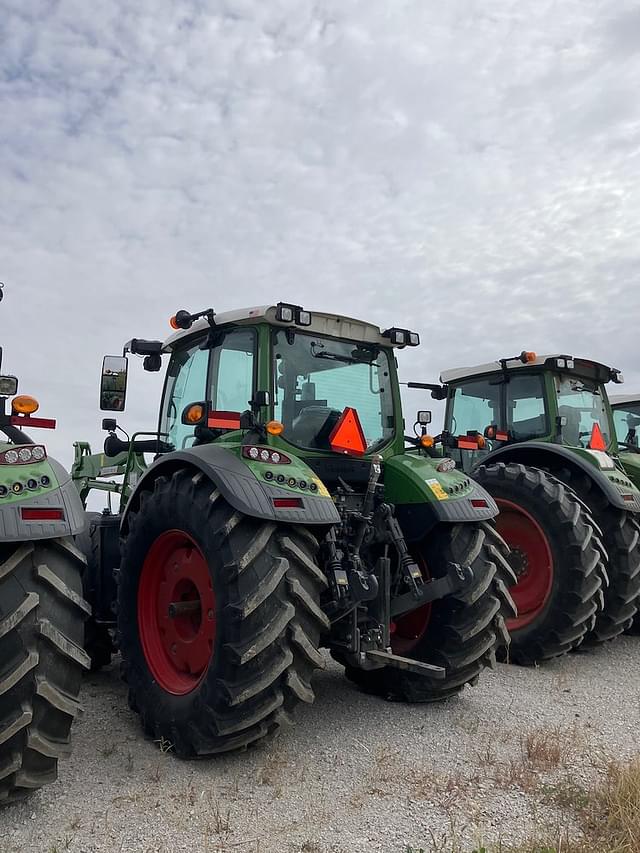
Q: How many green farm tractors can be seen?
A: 4